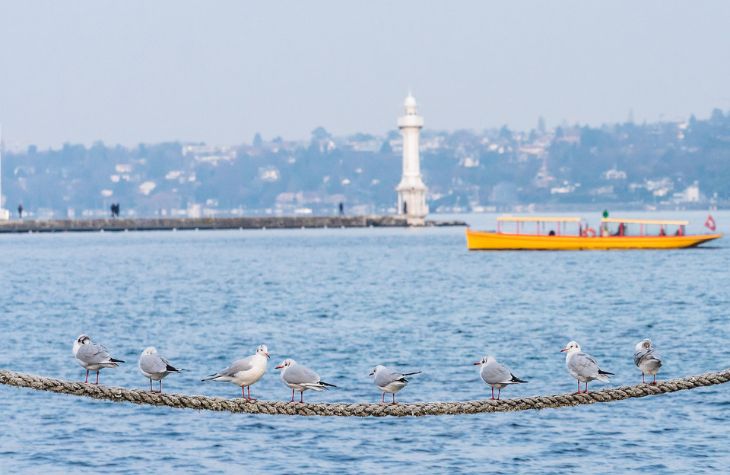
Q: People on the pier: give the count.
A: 4